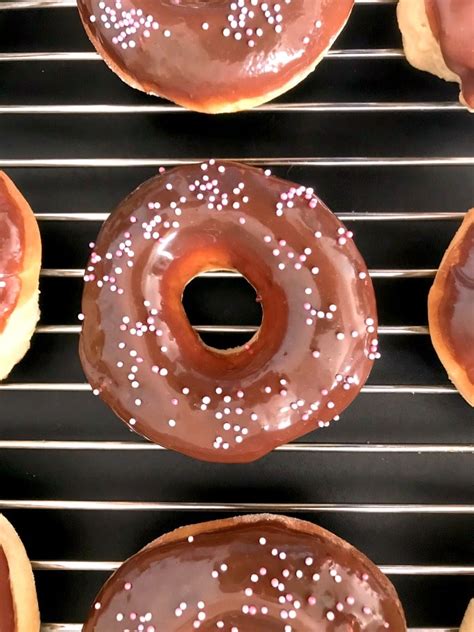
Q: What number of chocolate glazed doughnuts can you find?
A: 7